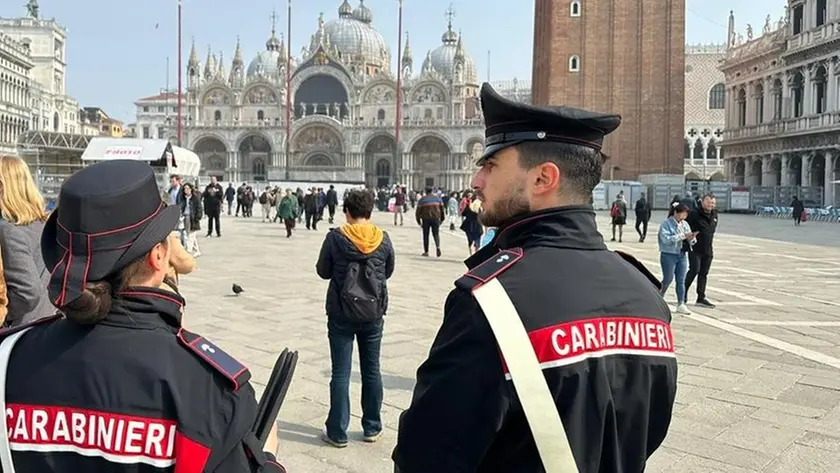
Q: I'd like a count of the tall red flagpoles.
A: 3